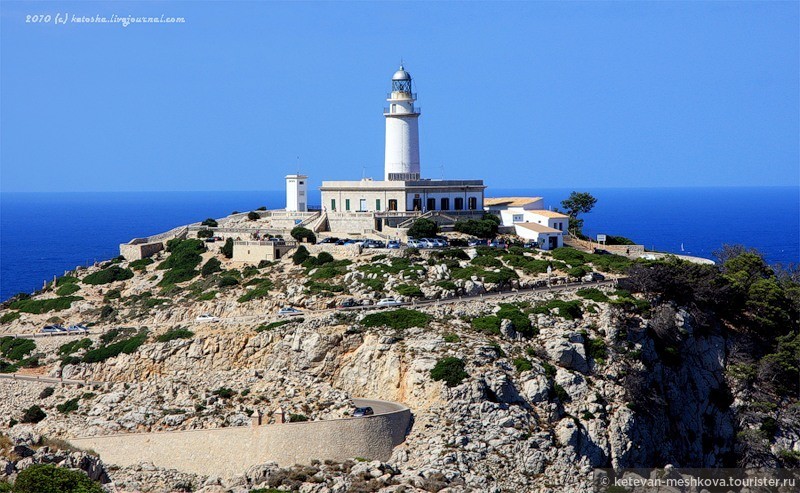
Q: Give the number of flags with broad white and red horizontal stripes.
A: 0